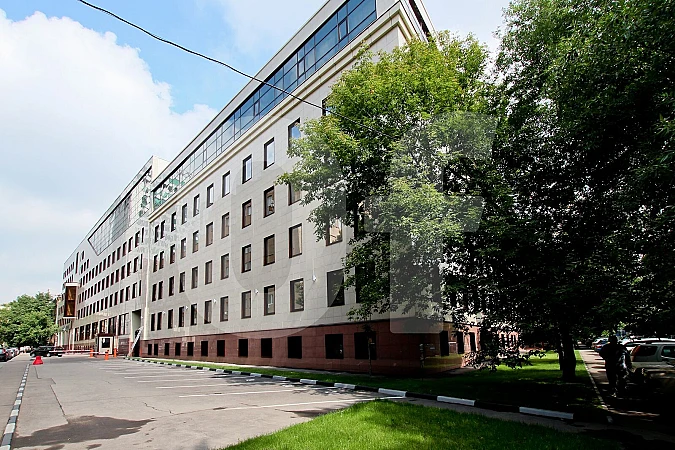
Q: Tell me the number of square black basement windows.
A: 12